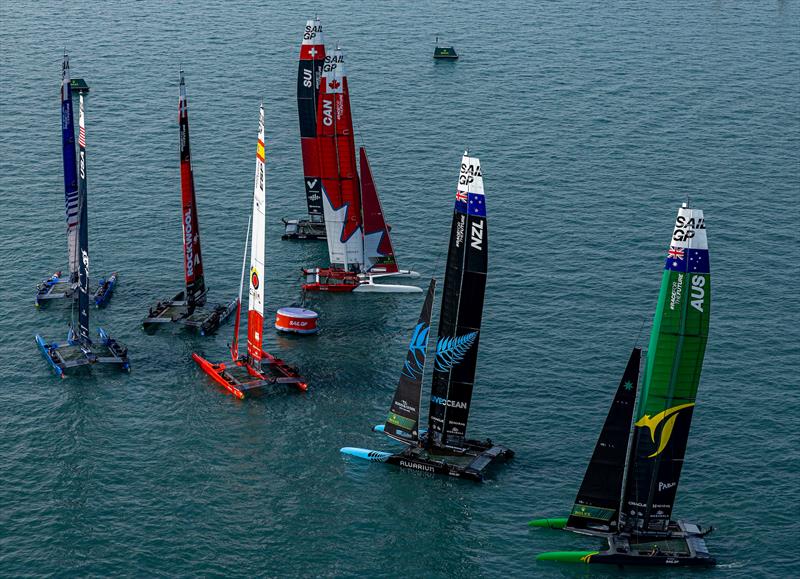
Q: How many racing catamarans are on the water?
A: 8